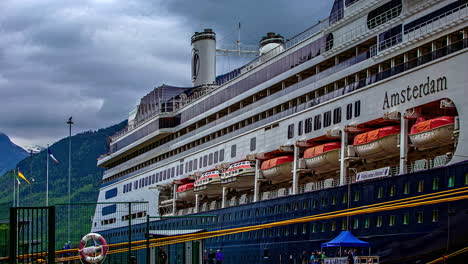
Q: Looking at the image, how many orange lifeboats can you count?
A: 5